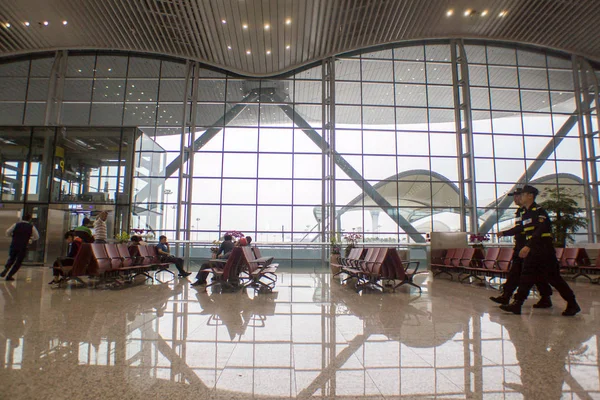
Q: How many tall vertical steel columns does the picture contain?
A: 5